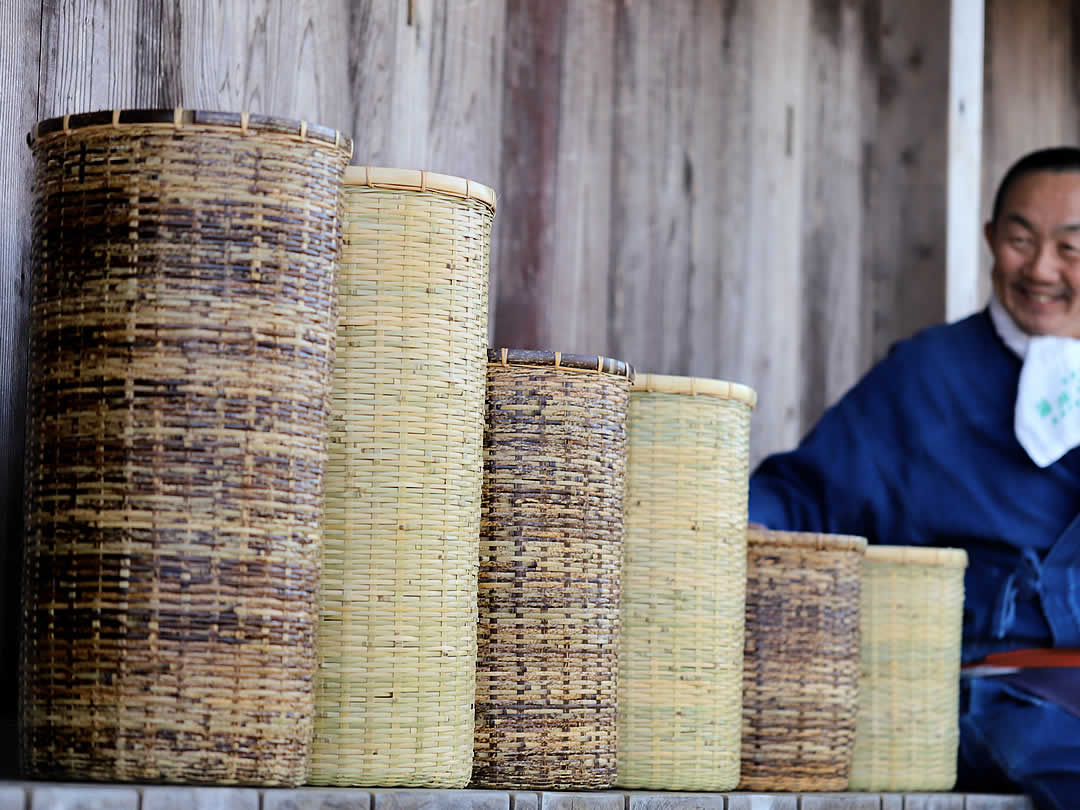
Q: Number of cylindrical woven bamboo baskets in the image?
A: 6